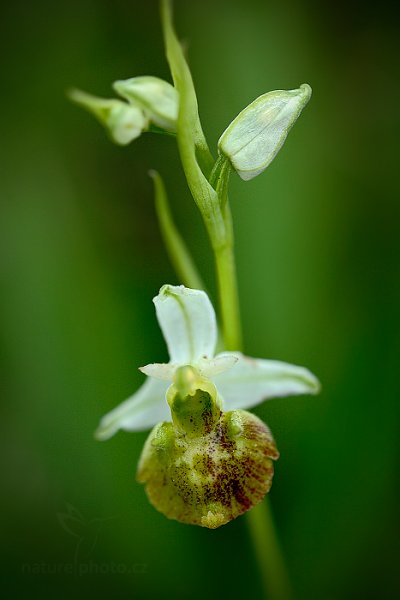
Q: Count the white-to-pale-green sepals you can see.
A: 3